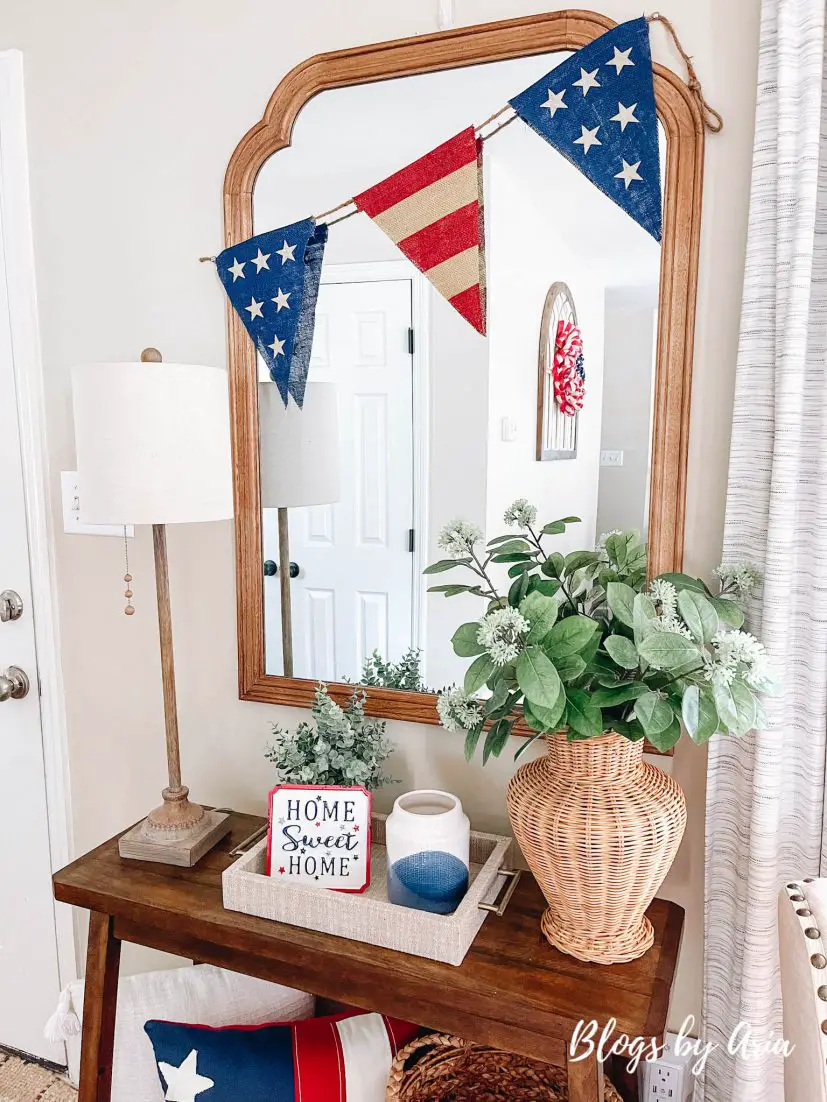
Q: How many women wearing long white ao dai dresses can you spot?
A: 0